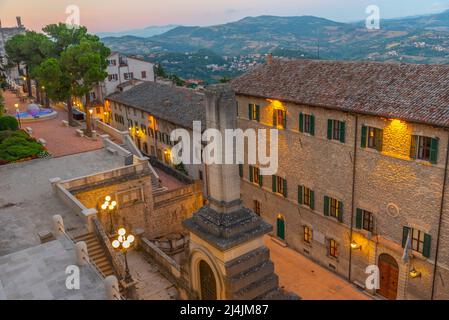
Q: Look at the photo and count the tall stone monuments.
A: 1